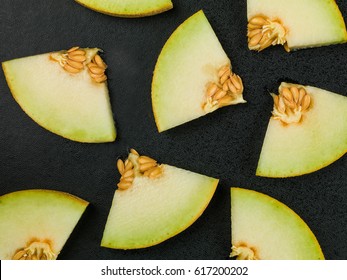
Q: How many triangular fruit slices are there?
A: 8